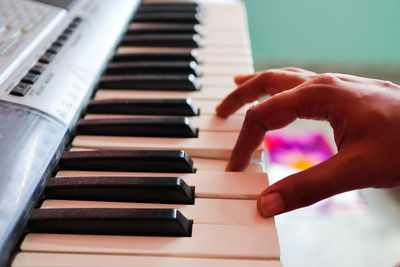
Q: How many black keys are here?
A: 12